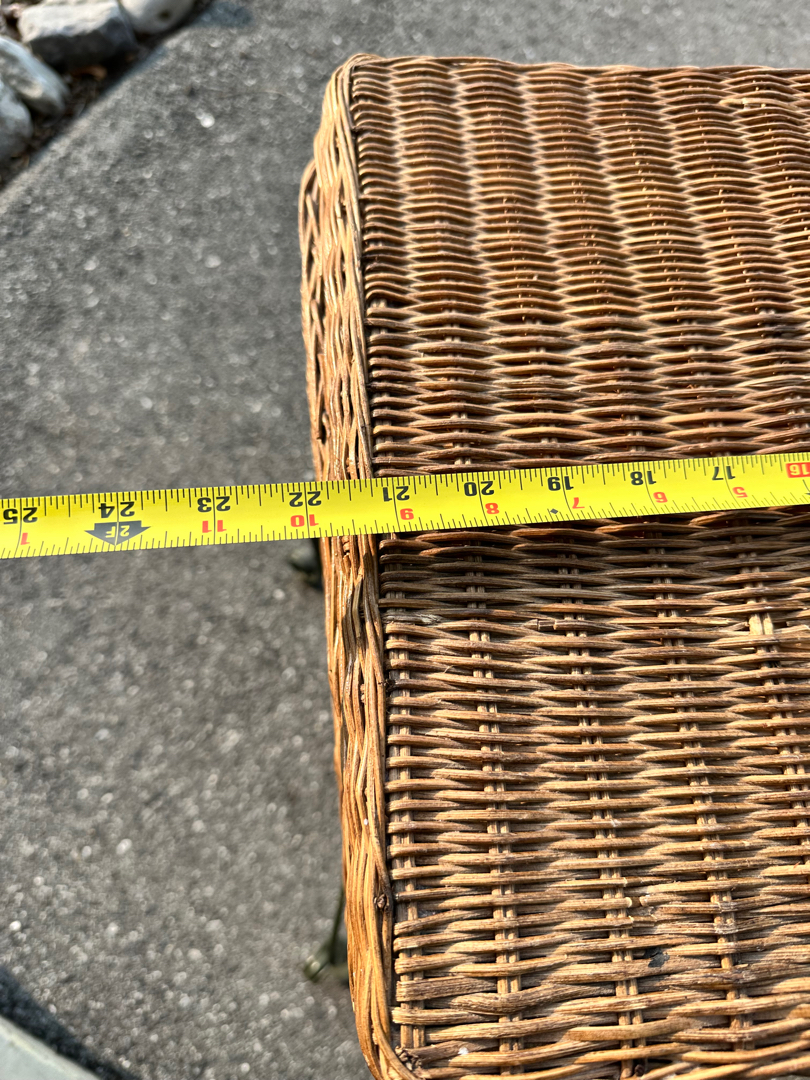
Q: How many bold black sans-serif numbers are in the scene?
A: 9